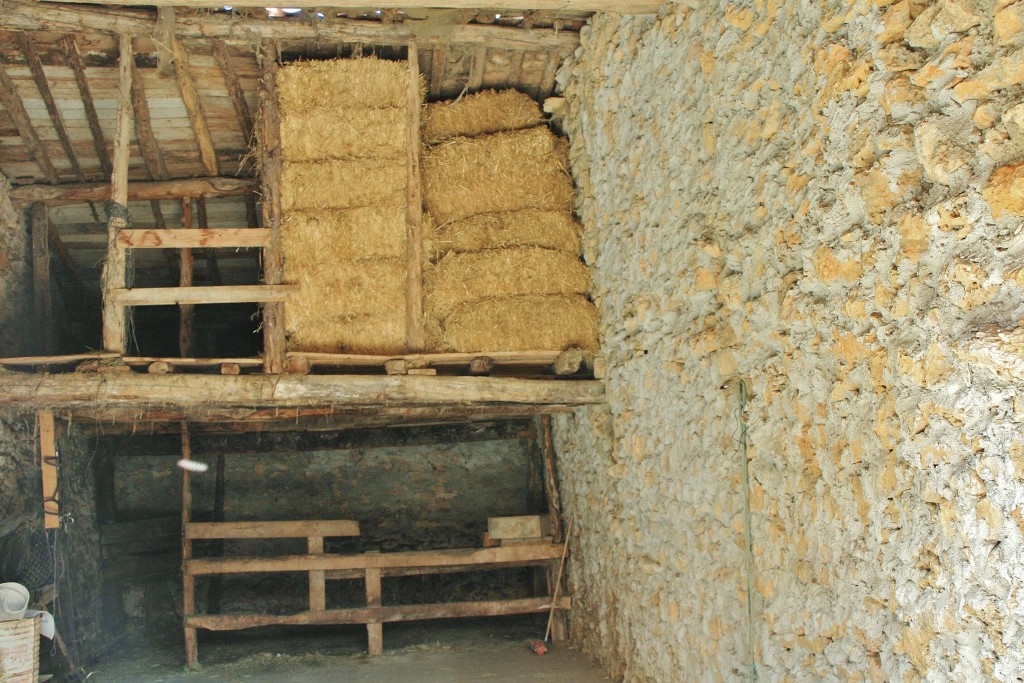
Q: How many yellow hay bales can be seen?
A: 11